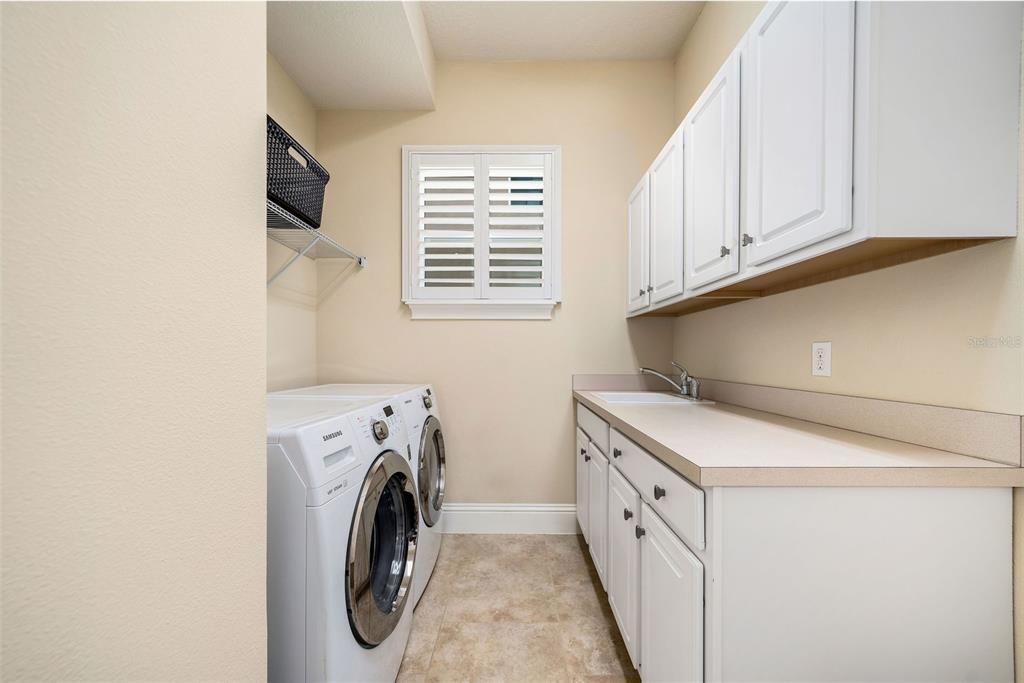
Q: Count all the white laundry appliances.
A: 2